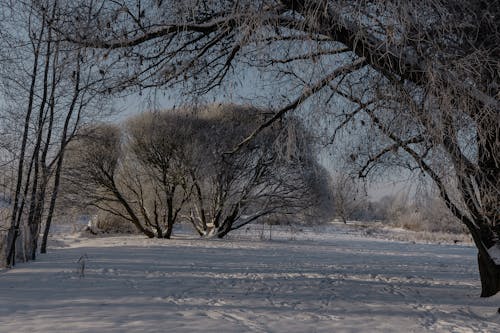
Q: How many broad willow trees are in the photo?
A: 2